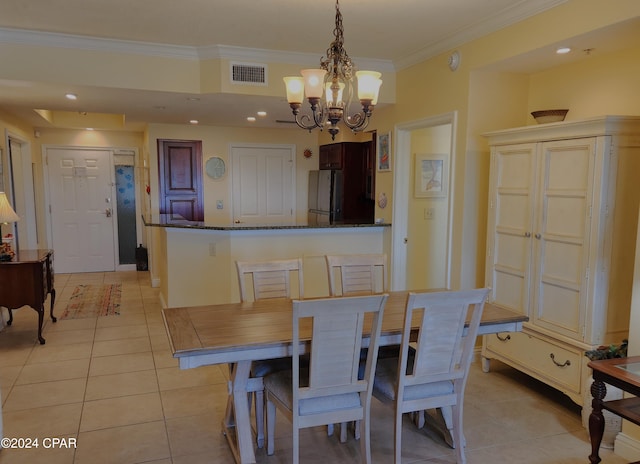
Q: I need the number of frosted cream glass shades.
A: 5